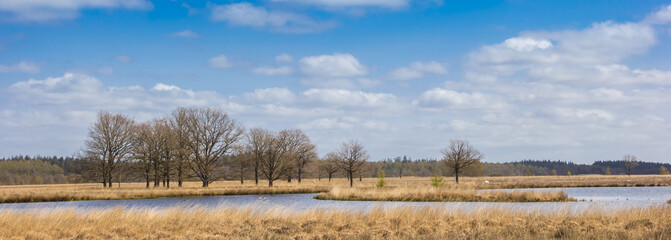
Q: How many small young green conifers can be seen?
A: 2